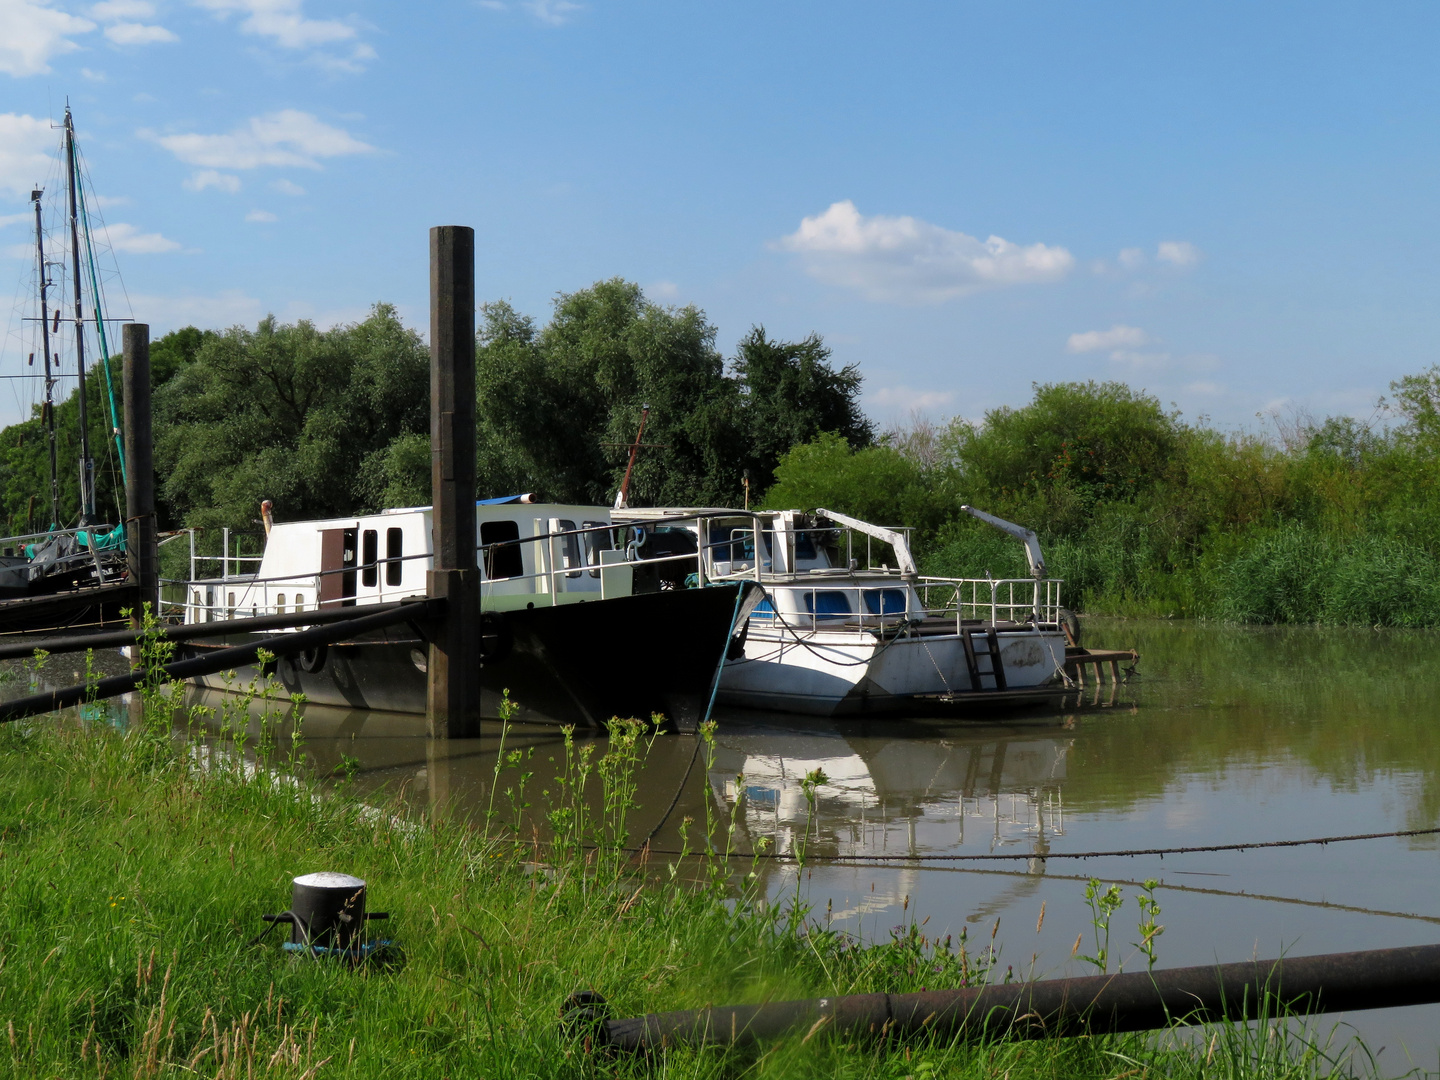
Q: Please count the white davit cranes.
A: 2